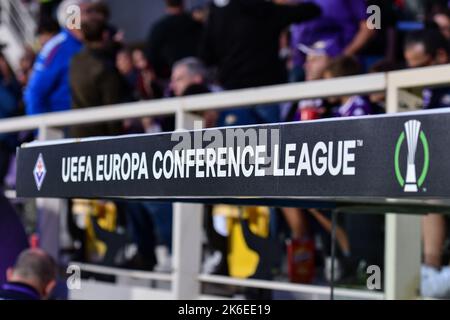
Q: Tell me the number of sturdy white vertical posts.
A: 3